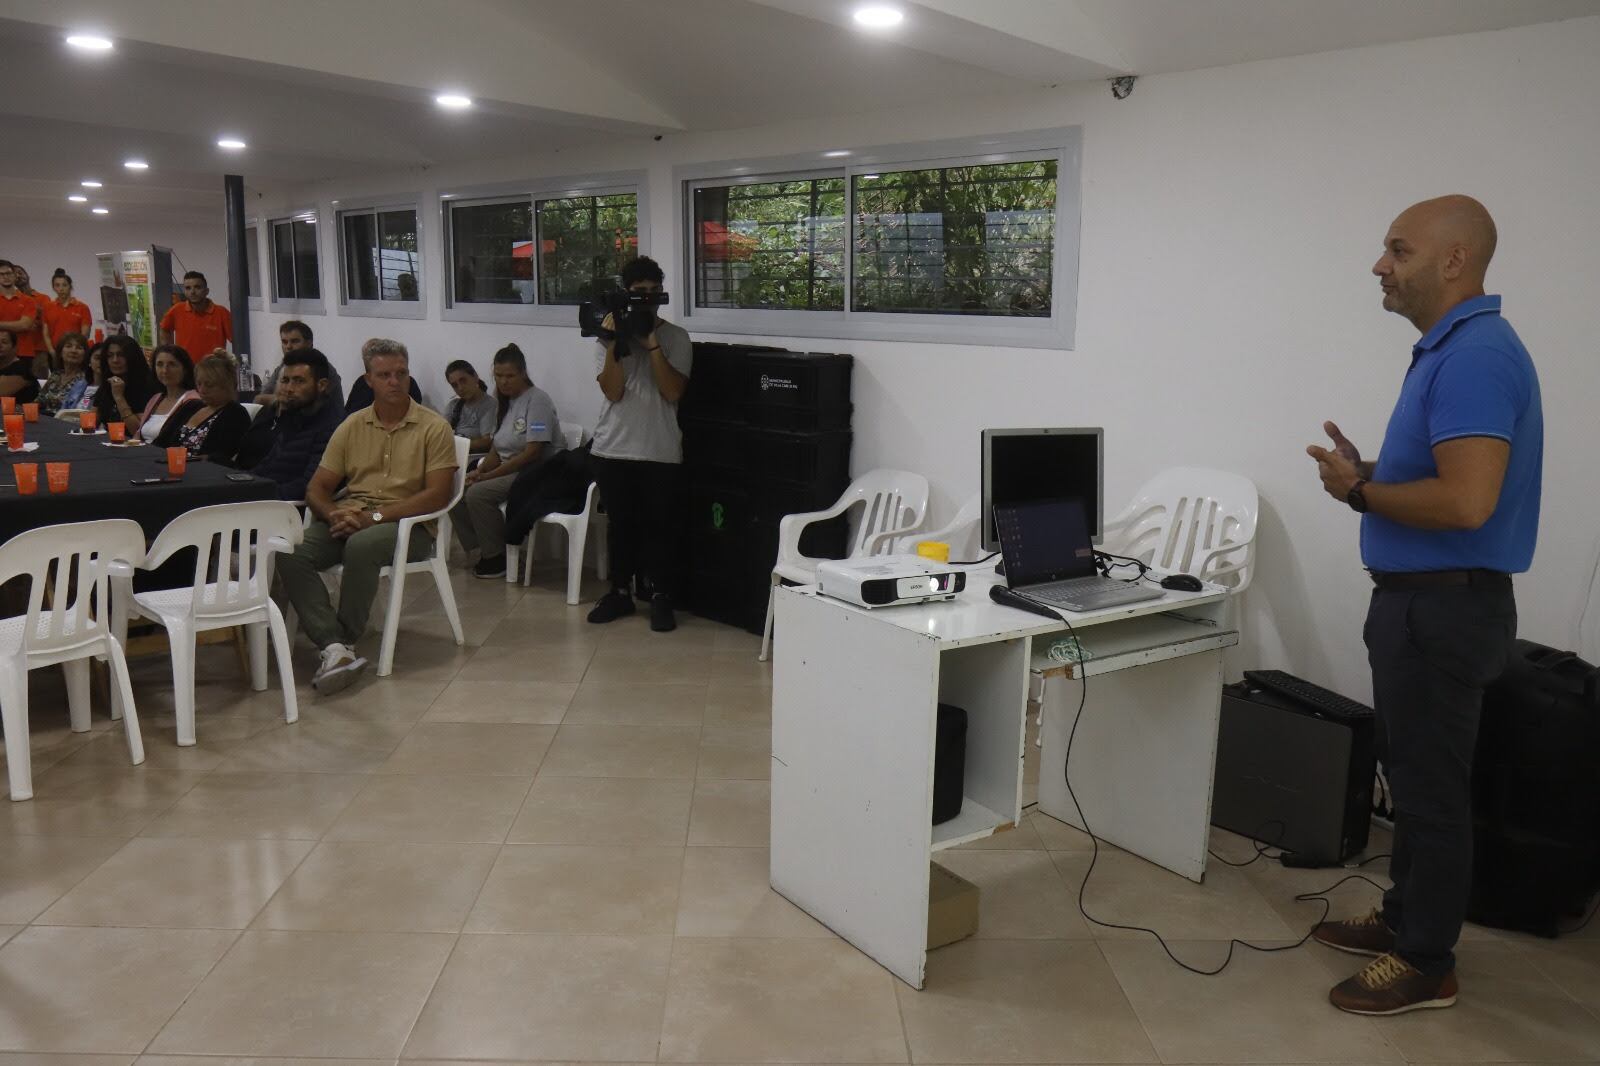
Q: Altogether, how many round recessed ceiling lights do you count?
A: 8